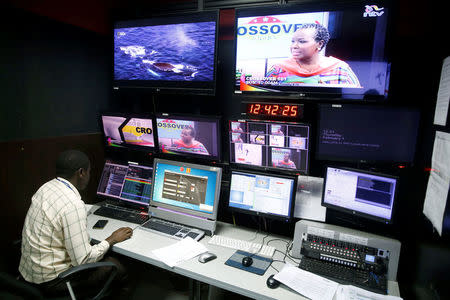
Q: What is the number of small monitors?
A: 8